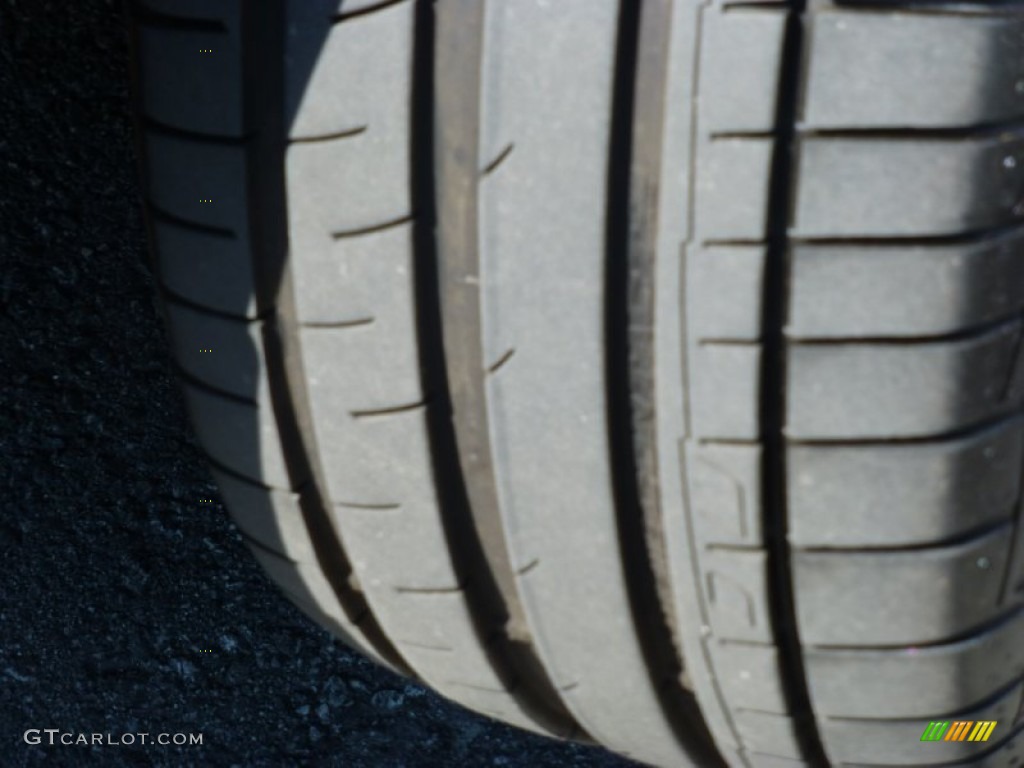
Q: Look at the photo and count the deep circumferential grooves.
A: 4